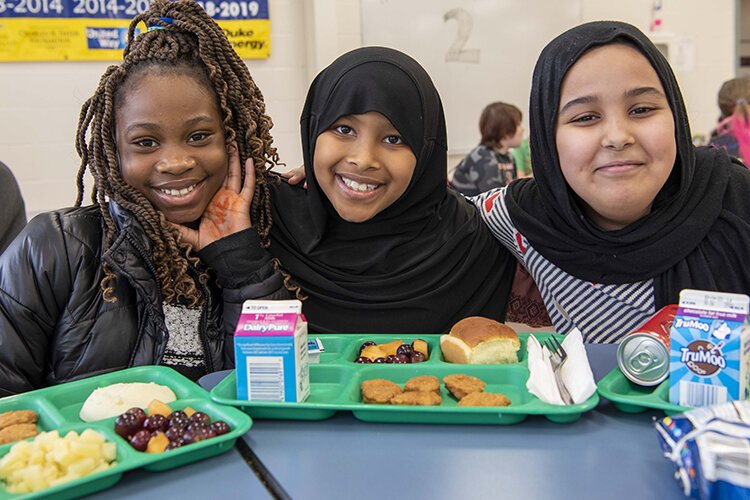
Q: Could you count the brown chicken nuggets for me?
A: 7